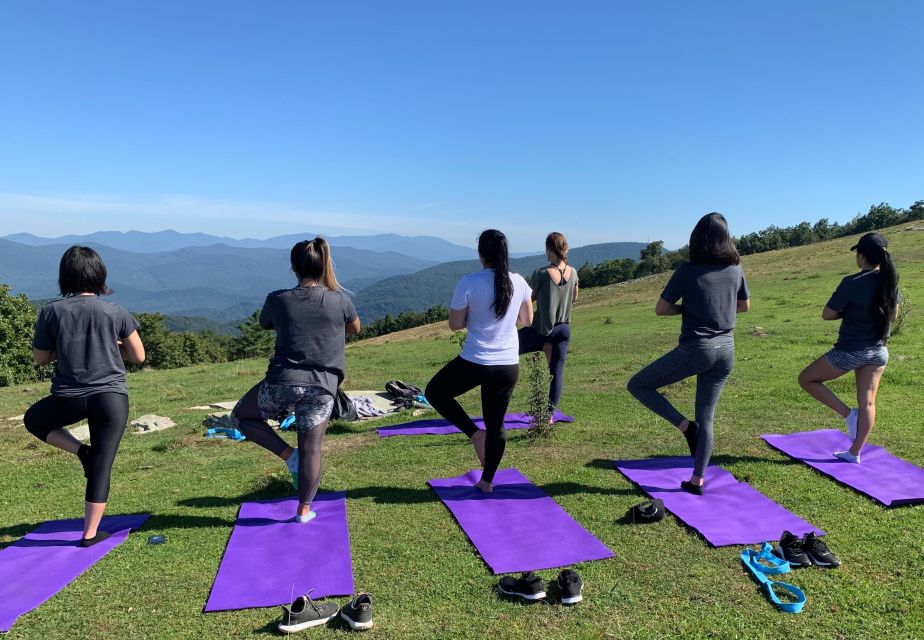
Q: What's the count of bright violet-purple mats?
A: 6